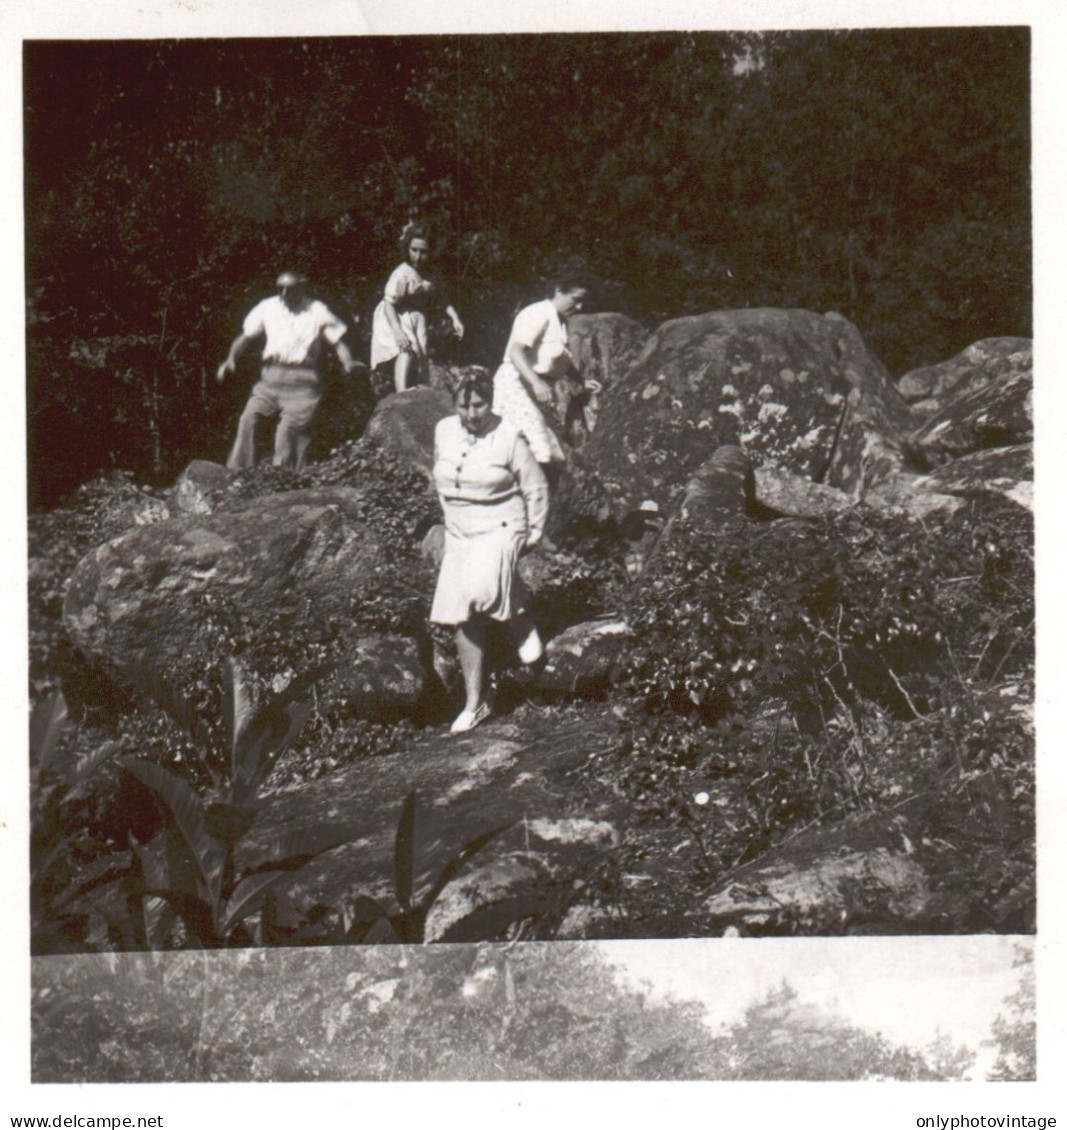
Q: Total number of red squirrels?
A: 0